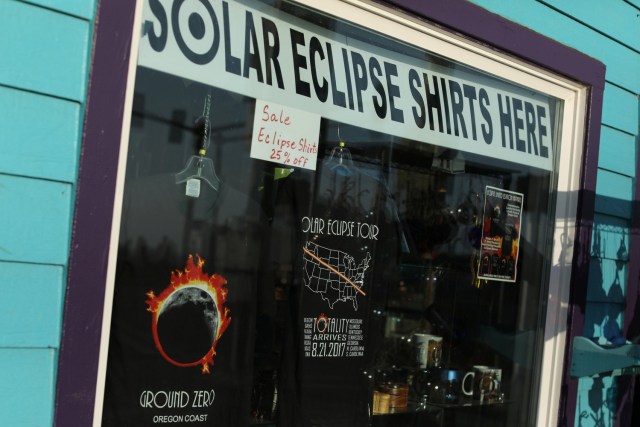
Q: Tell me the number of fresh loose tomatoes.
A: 0